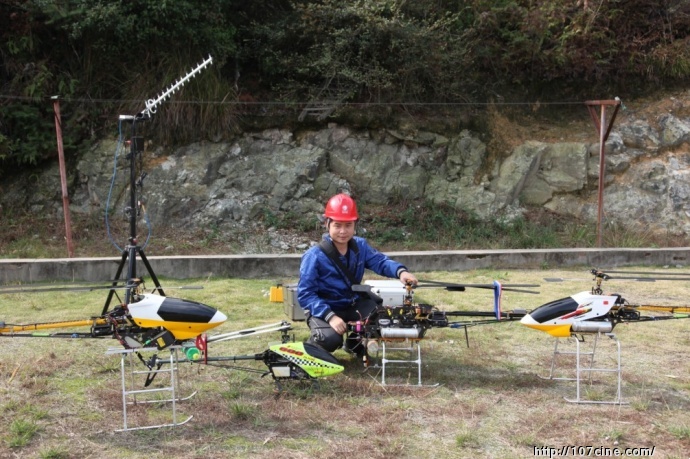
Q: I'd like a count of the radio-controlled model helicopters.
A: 4